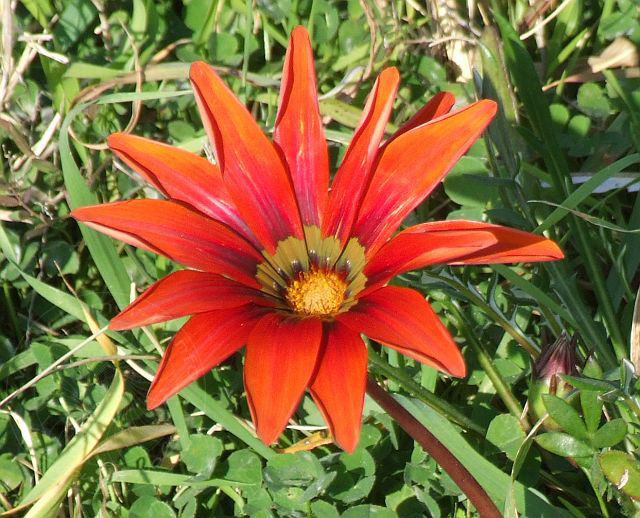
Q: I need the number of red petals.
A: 14